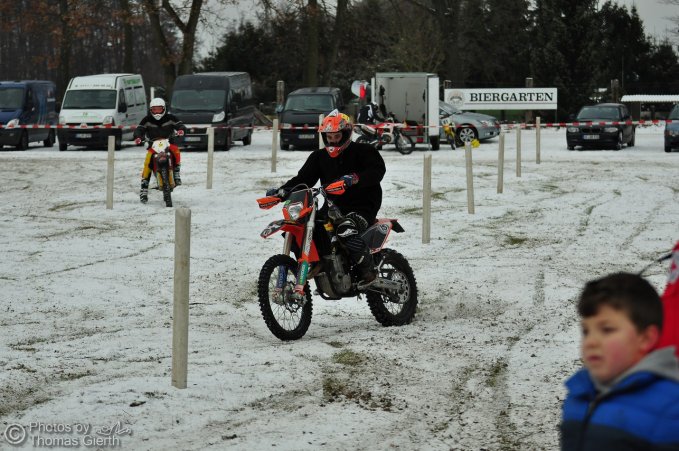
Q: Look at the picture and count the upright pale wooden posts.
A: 10